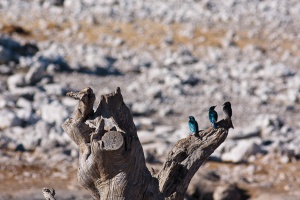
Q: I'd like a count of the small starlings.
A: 3